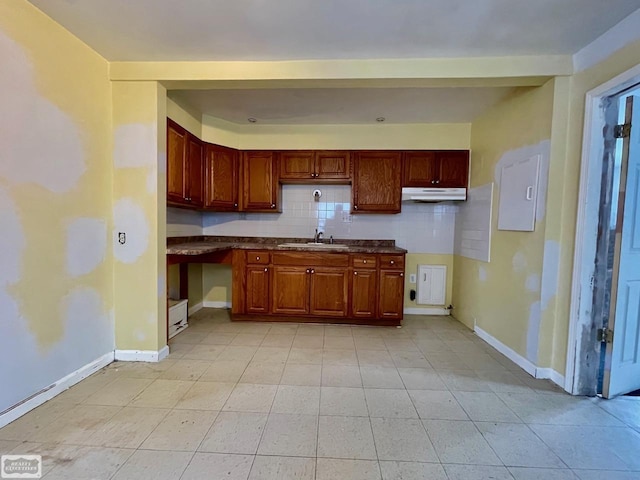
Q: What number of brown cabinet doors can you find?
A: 14